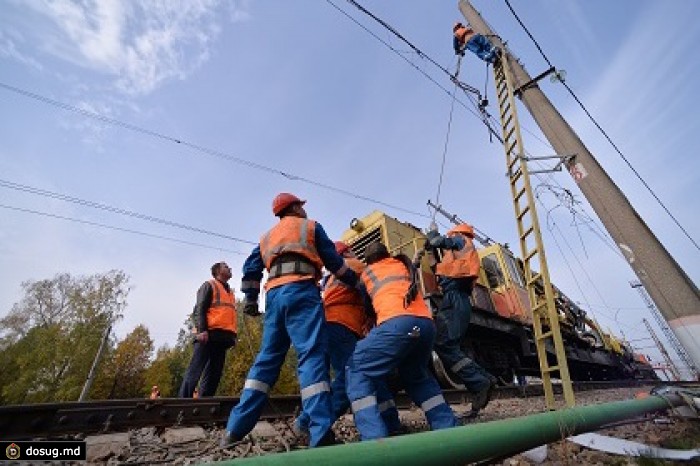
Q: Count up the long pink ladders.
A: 0